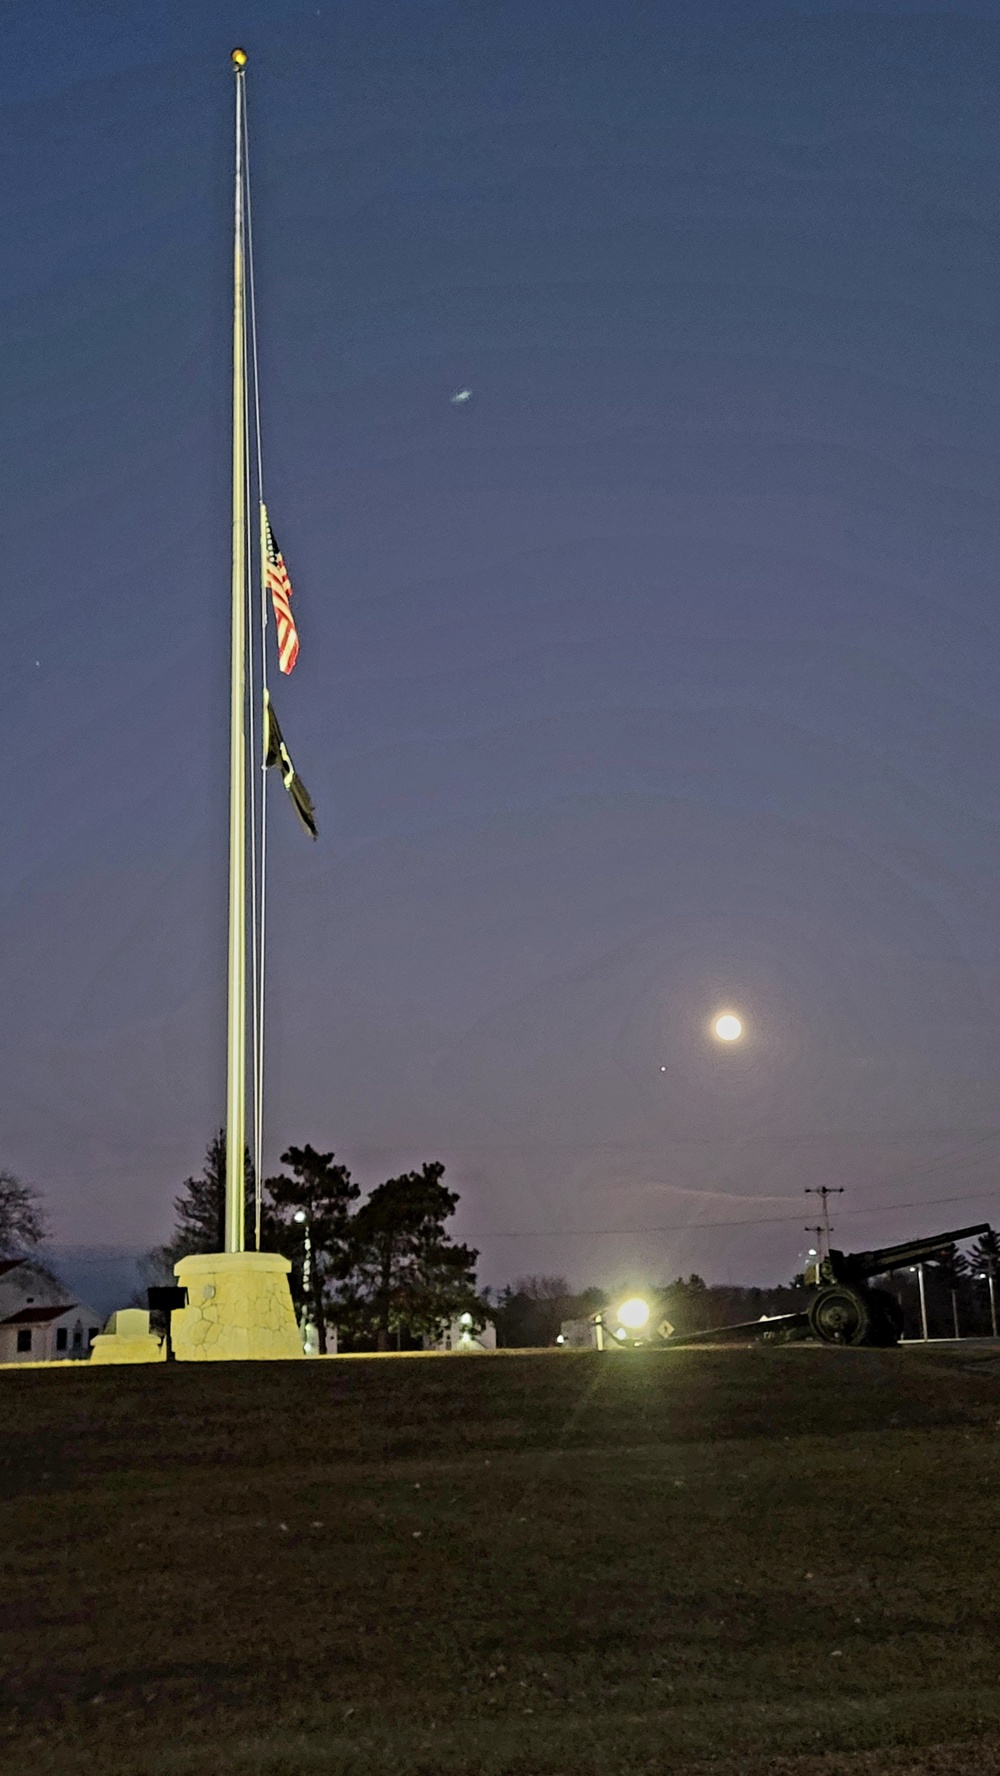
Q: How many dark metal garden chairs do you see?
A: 0